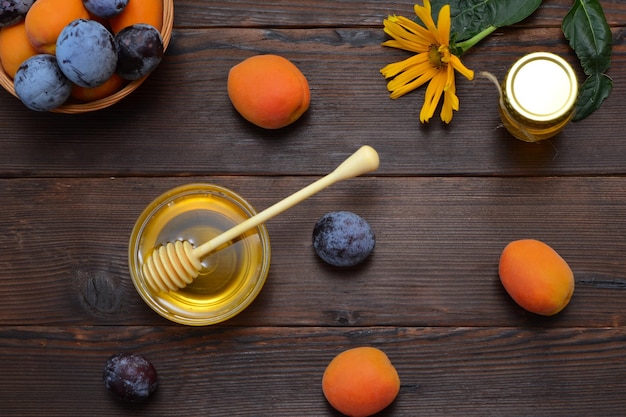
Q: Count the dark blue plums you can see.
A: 7